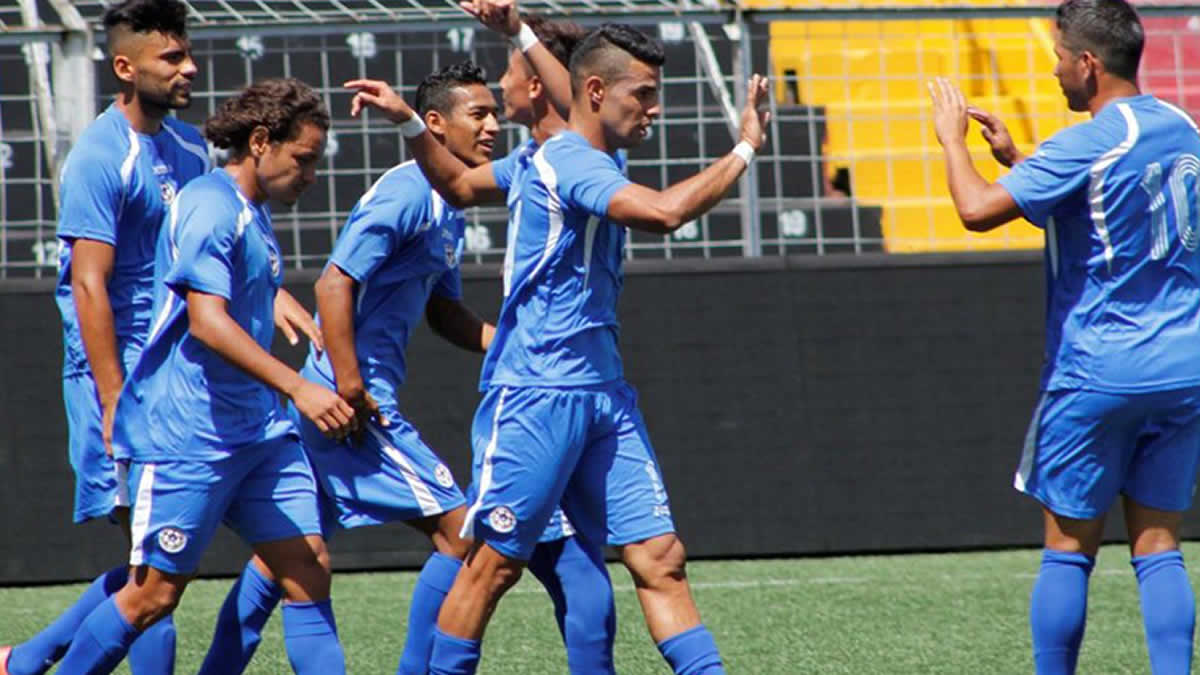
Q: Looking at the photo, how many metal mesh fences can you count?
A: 1